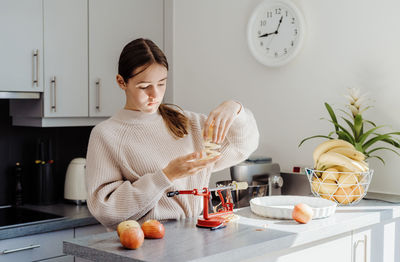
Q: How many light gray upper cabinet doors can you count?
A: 3